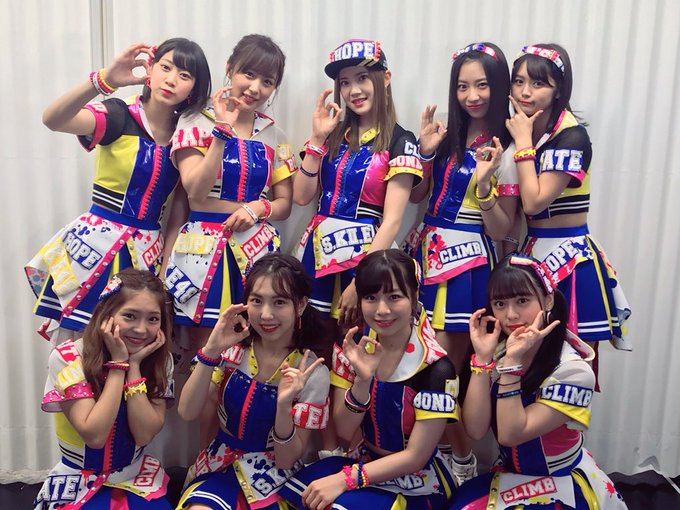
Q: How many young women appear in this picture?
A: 9